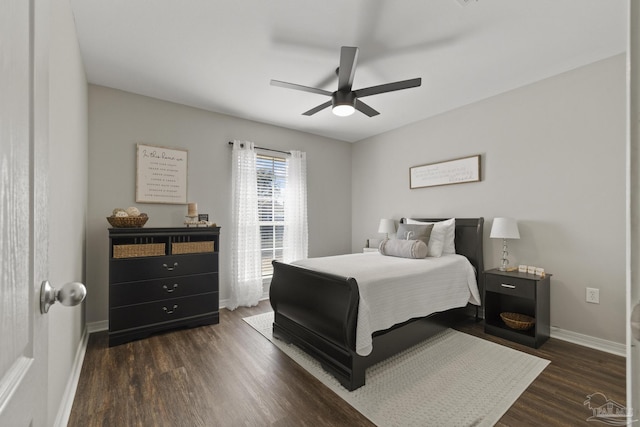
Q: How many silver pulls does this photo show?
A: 4